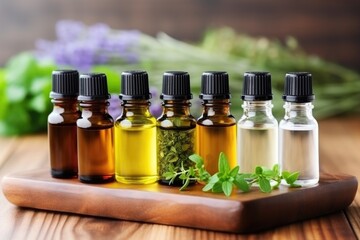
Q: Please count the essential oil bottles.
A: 7